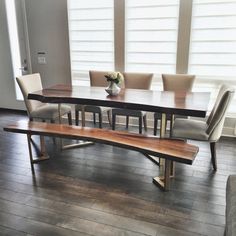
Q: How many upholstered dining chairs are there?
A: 5